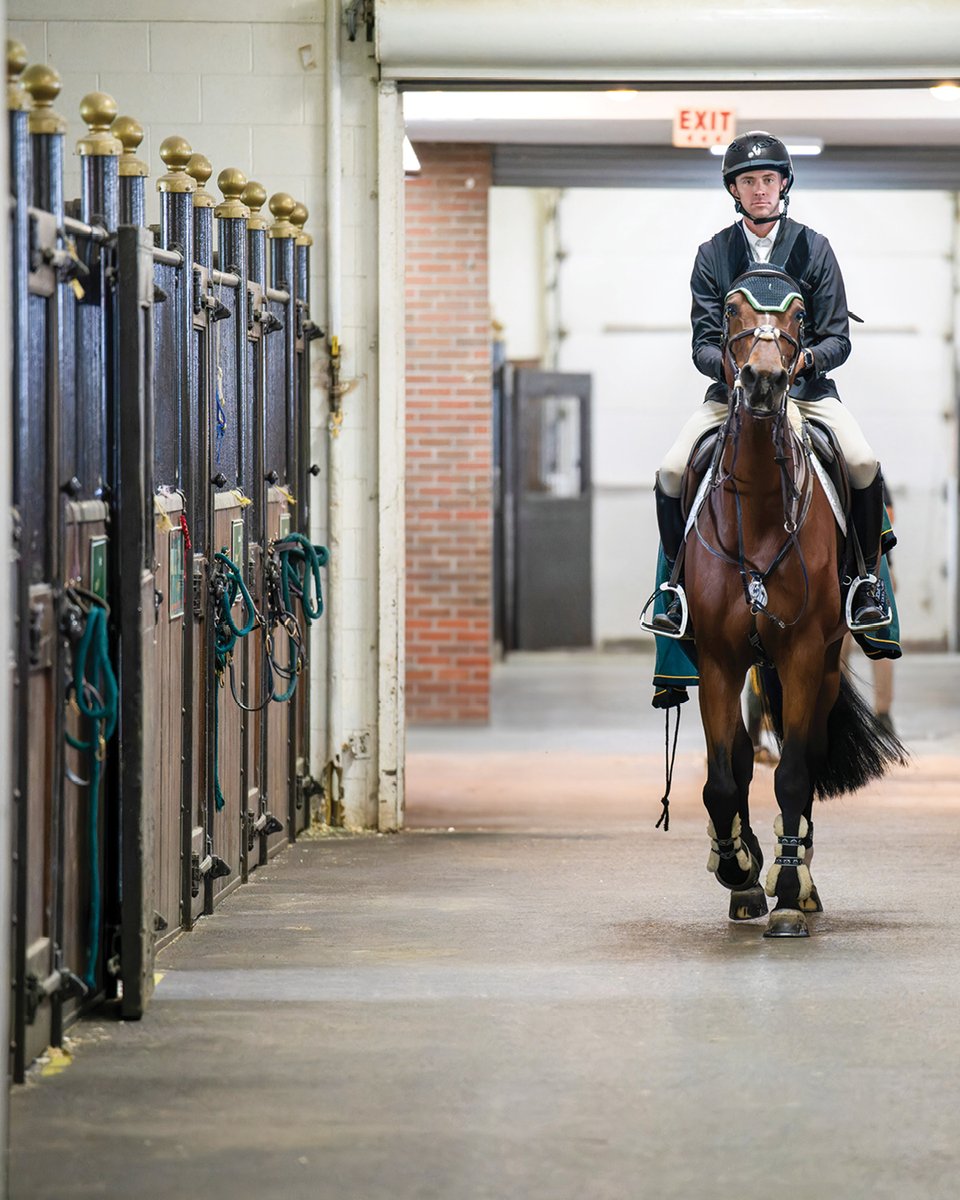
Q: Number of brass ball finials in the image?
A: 10